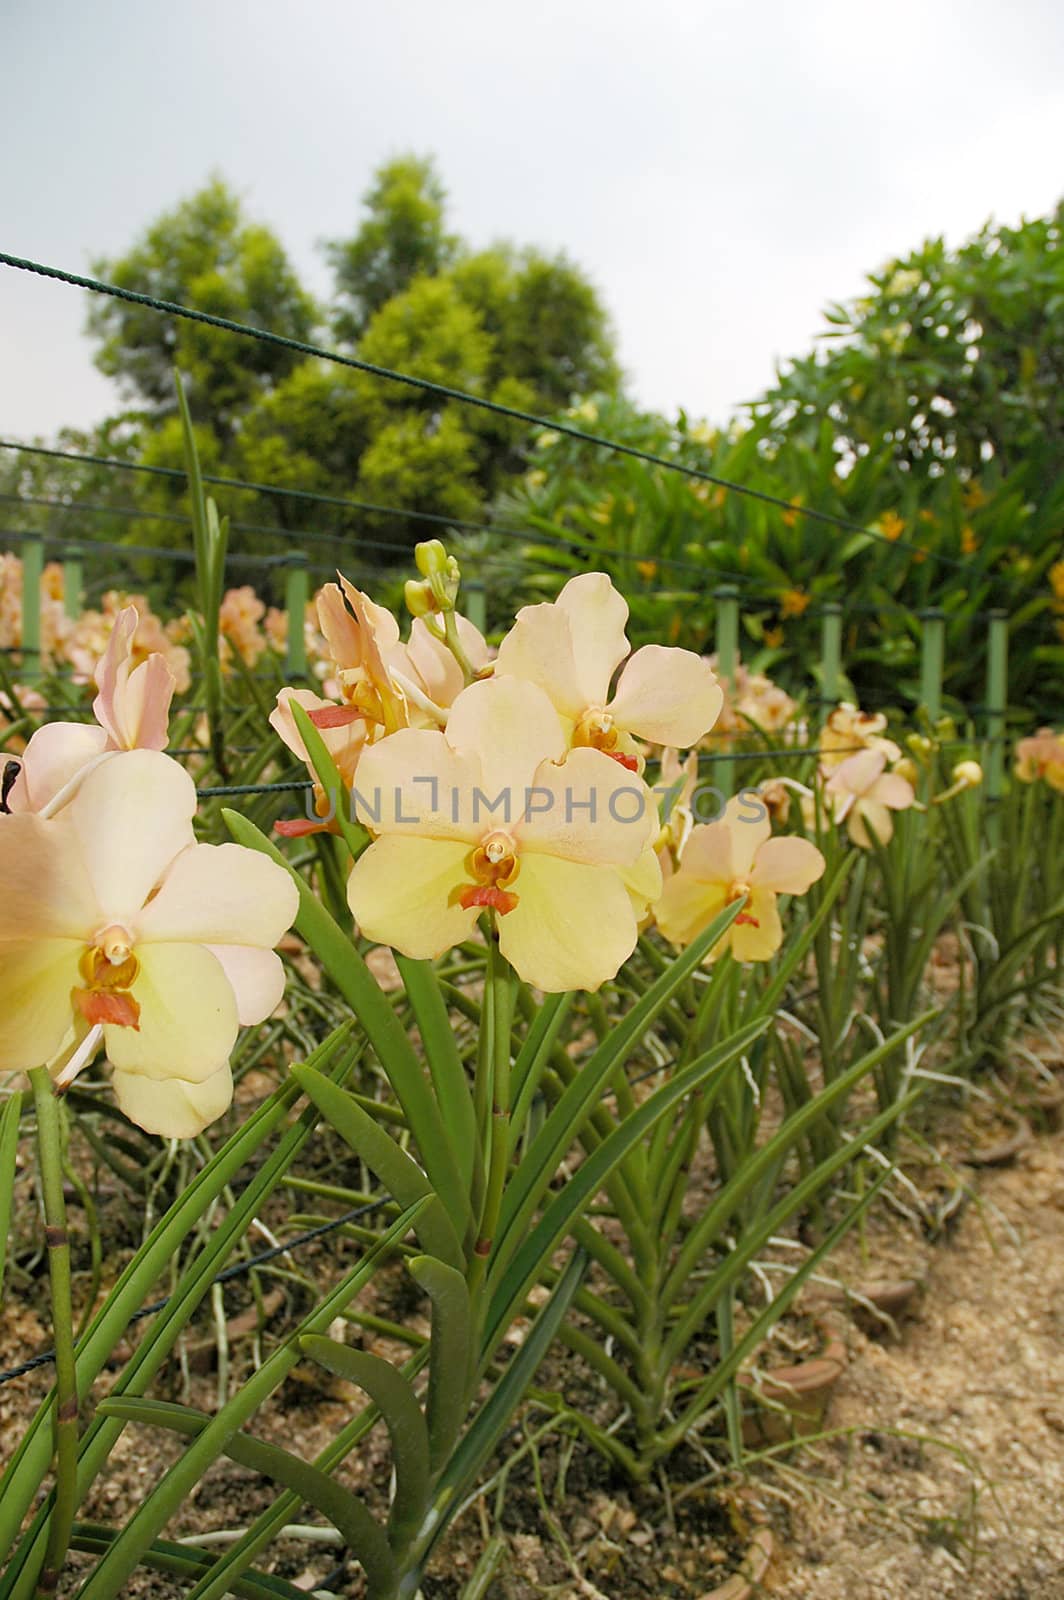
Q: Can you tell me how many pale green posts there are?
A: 8